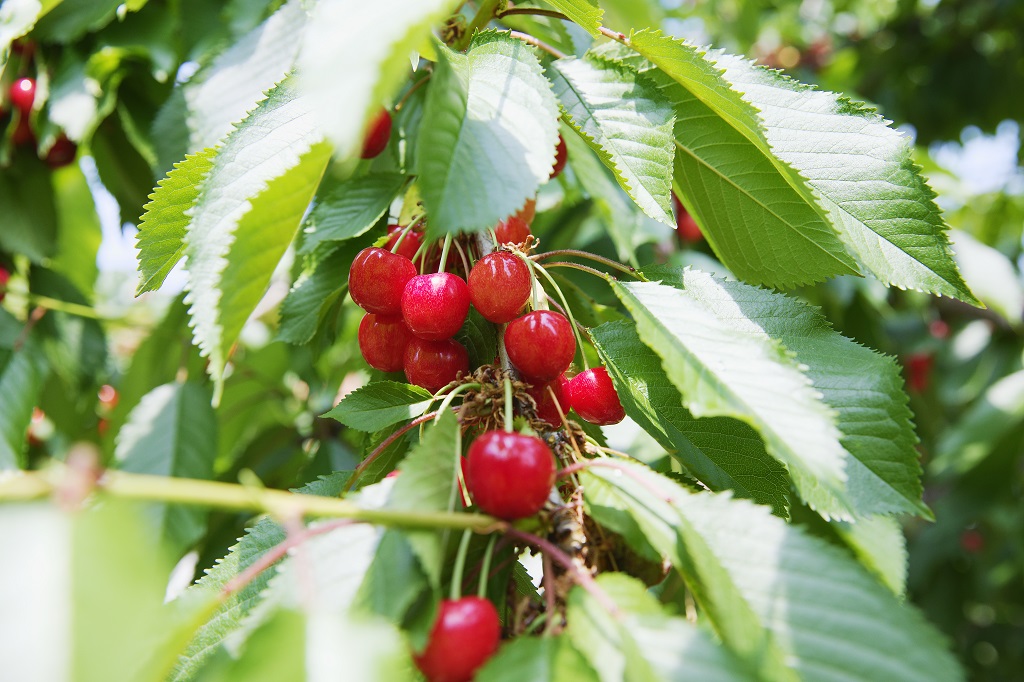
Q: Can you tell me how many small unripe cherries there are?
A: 0